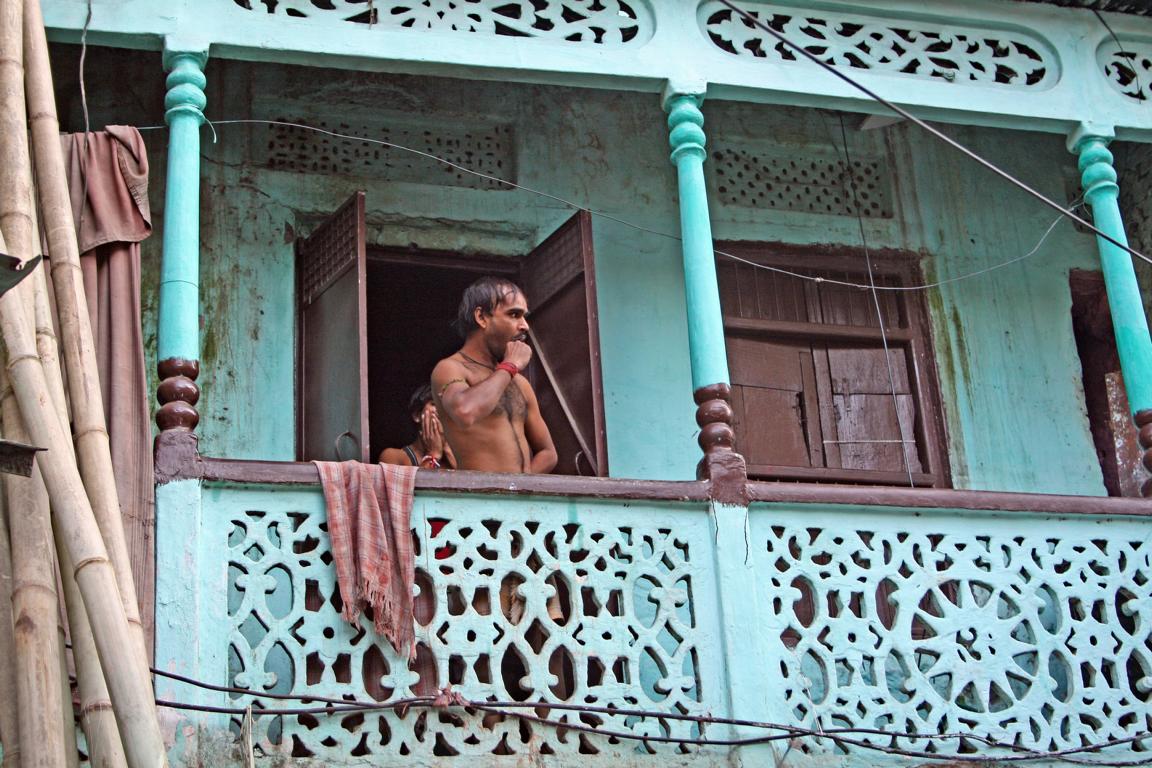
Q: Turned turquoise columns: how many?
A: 3